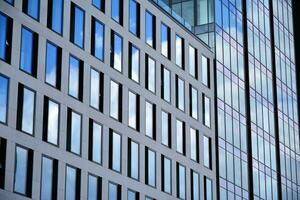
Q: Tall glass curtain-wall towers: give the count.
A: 1